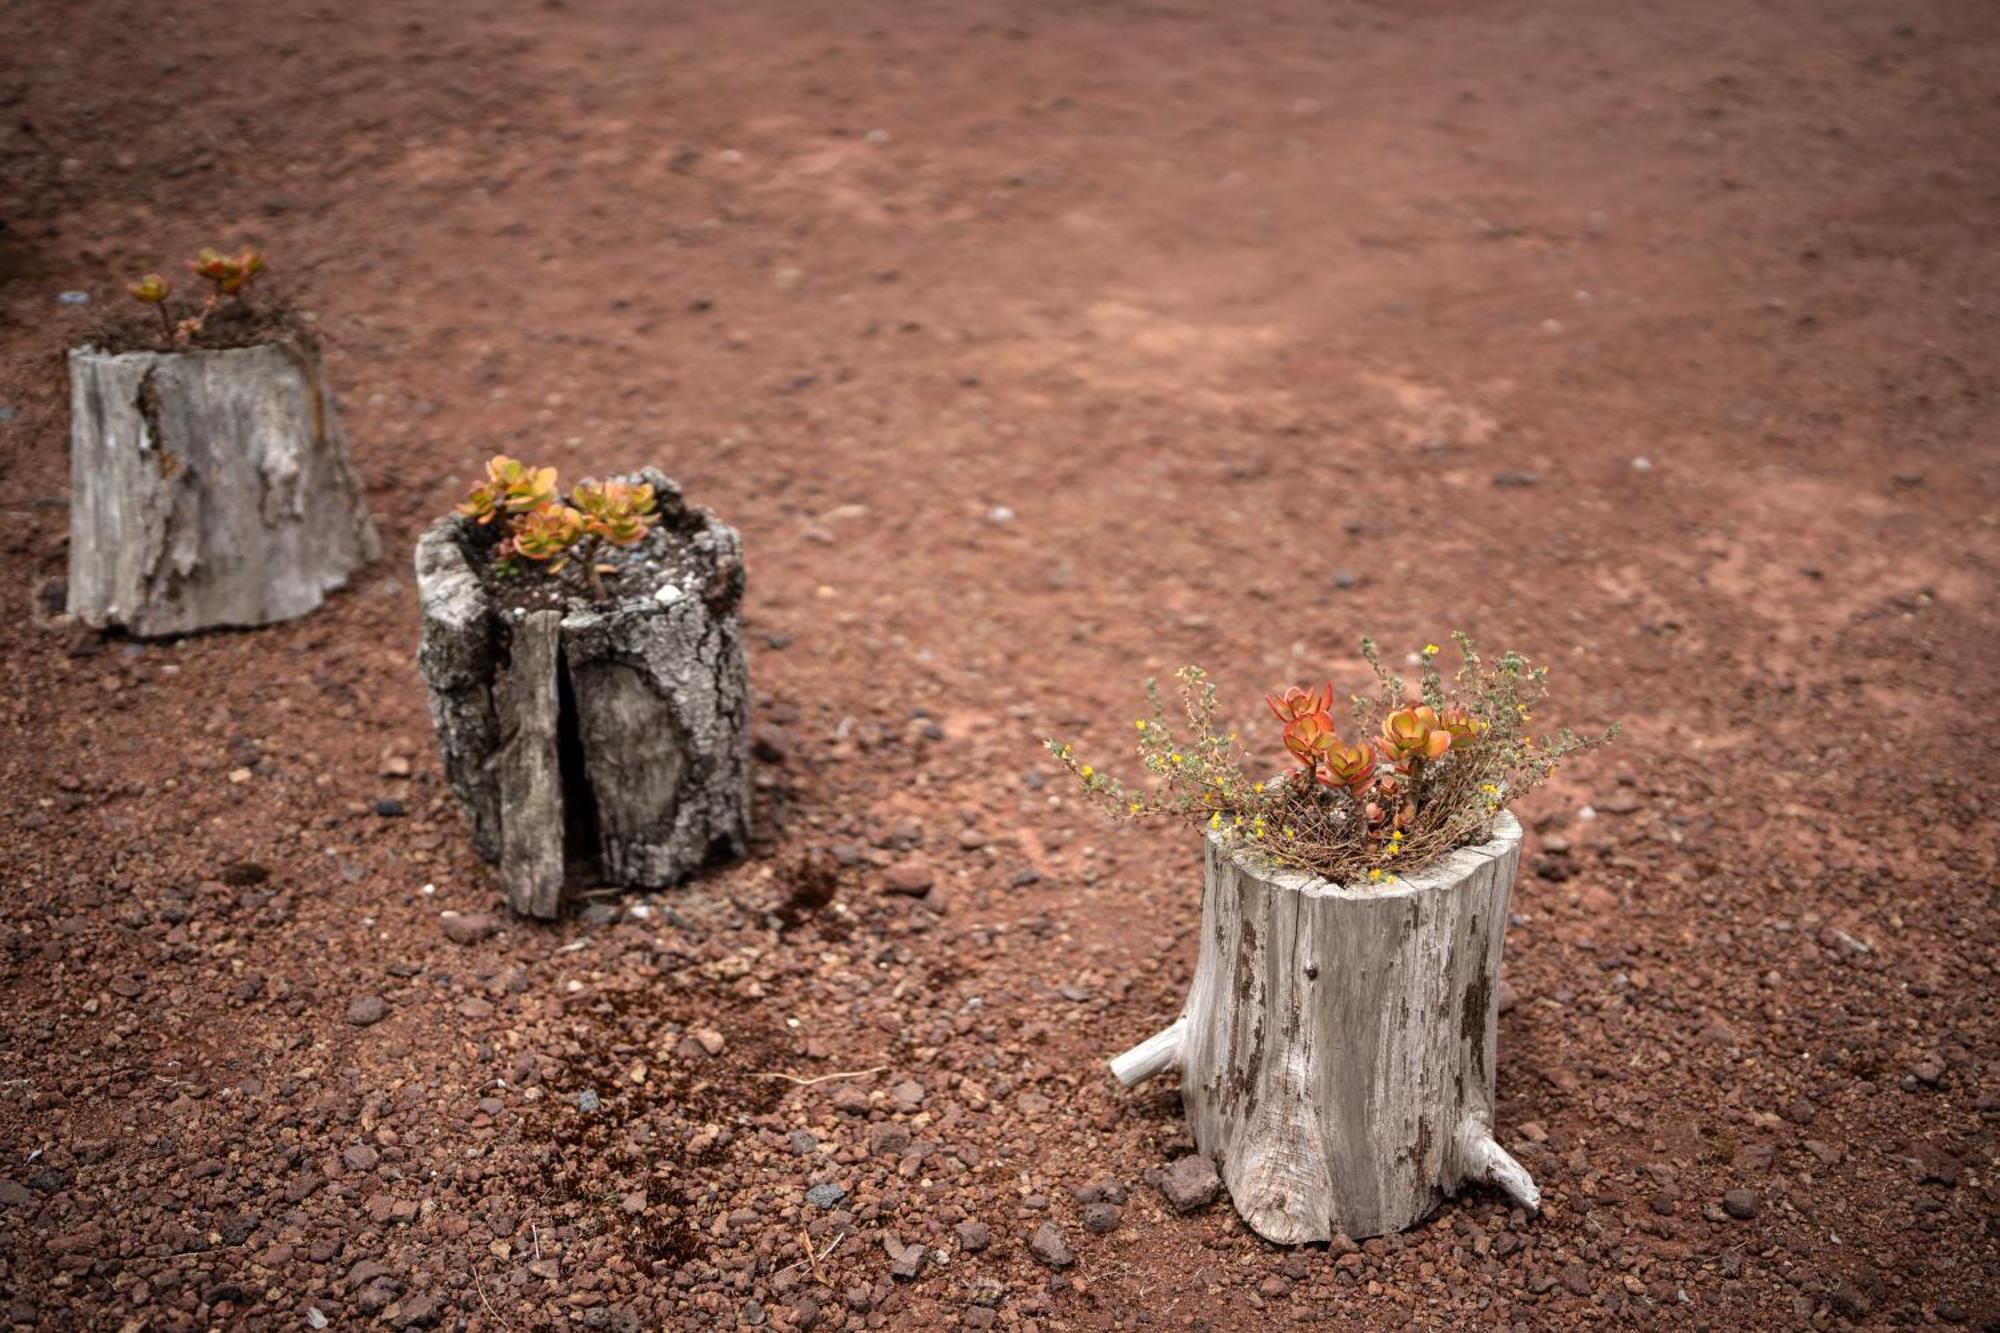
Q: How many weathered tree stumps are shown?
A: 3